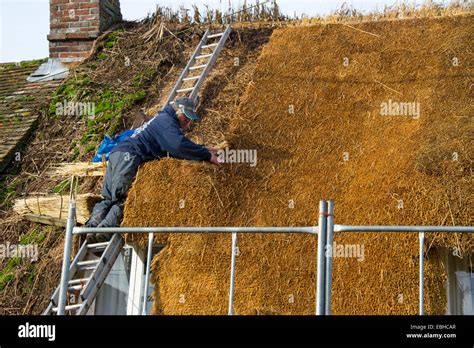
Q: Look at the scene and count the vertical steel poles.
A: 6